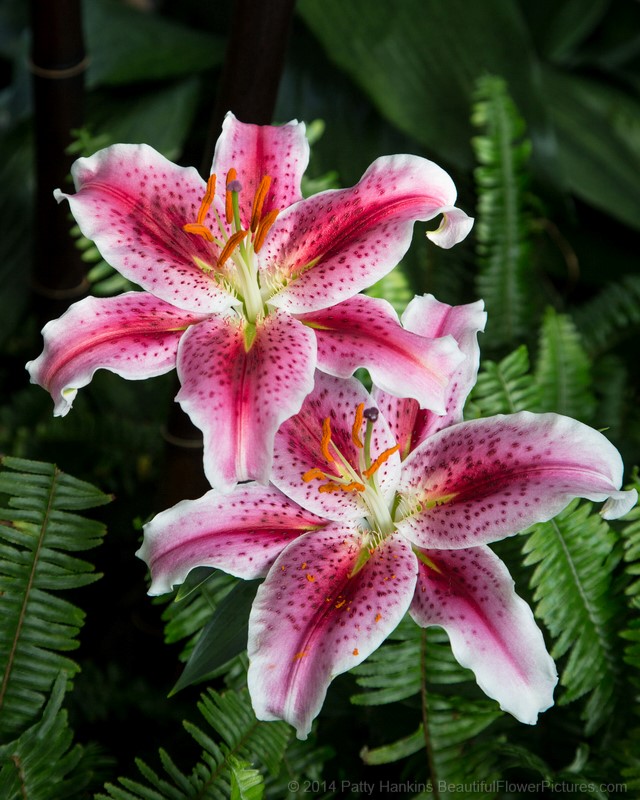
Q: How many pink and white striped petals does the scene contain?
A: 12